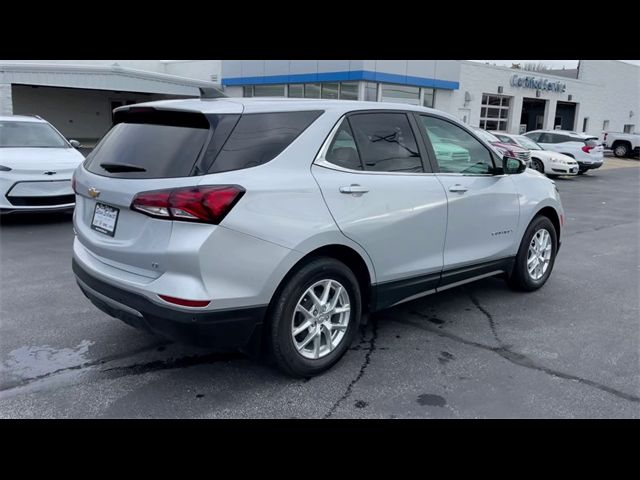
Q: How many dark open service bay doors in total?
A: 2